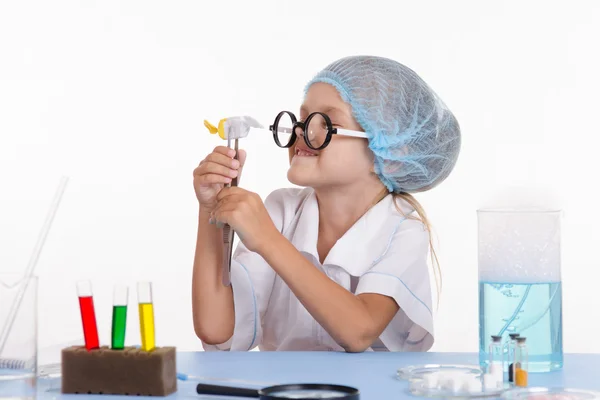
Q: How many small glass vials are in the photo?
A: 3